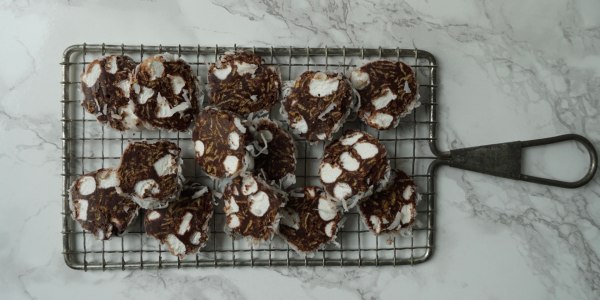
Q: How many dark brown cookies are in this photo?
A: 14